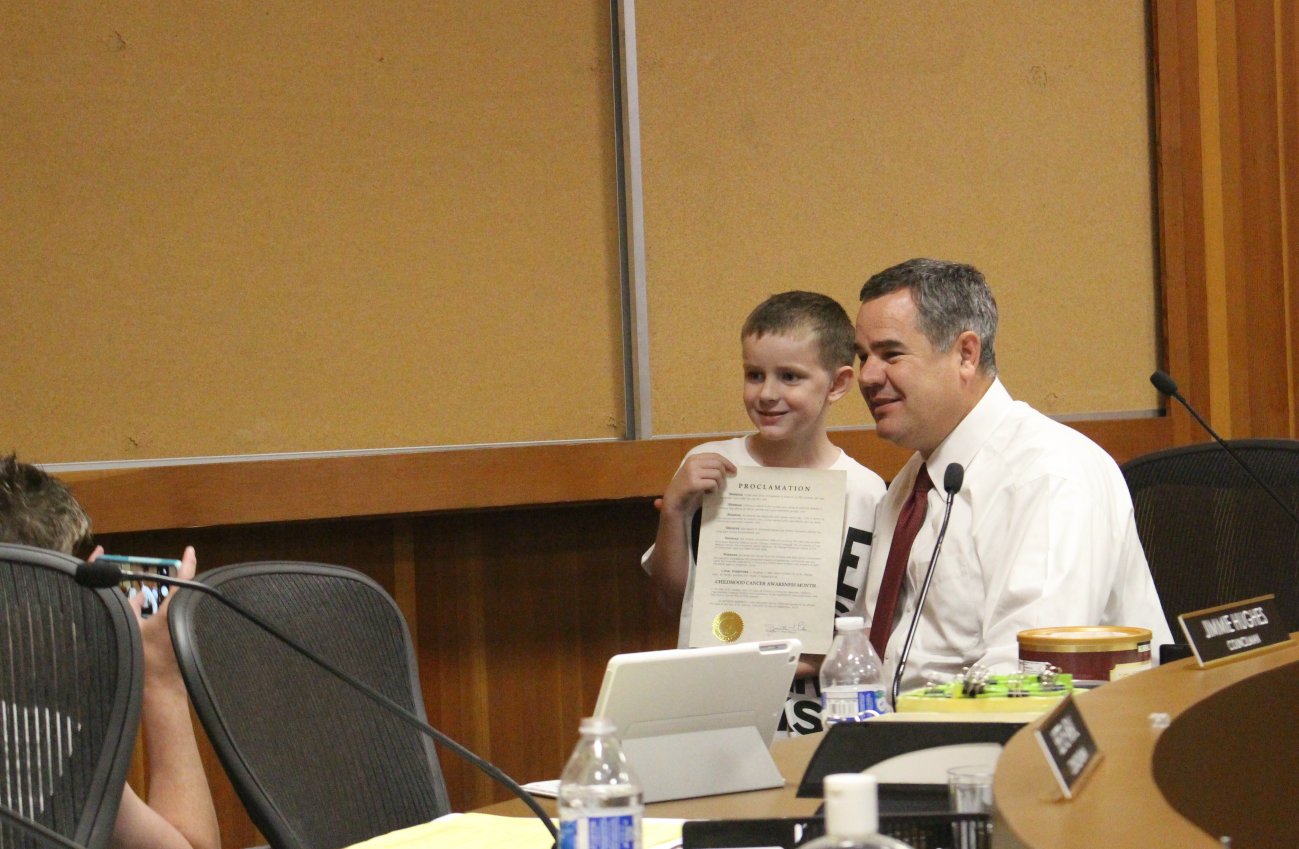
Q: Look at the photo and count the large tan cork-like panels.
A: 2